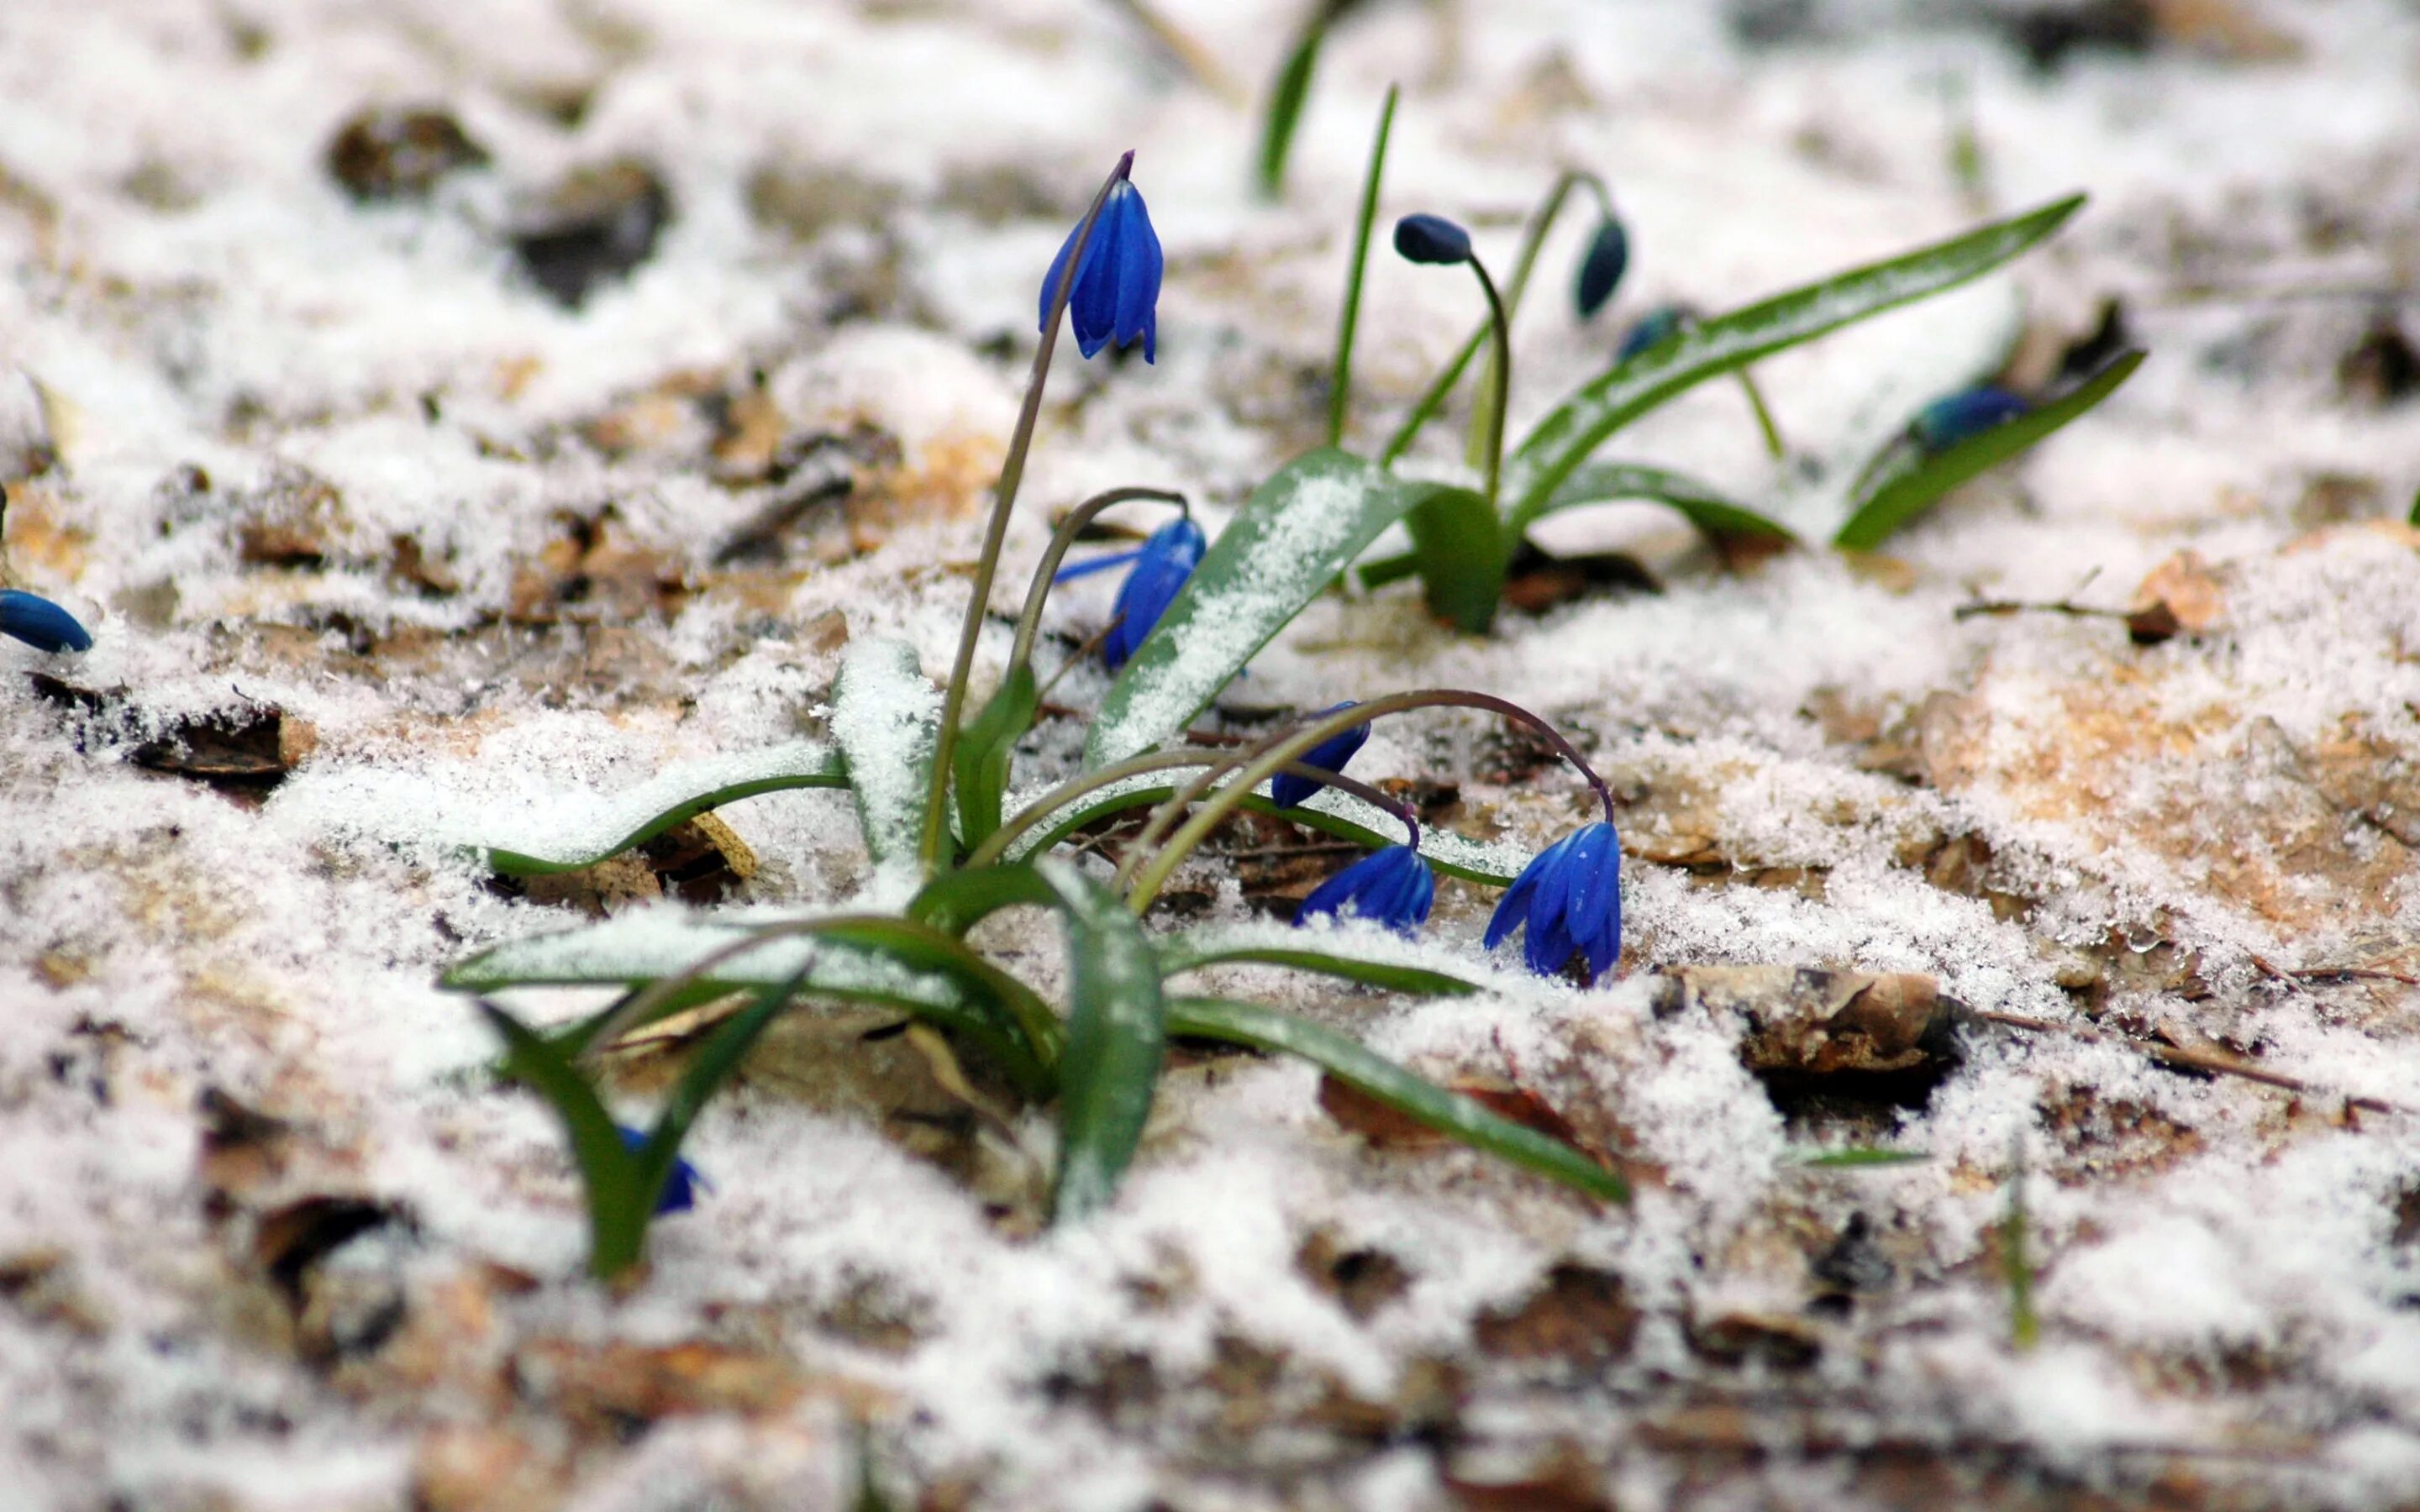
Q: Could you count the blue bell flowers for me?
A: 11